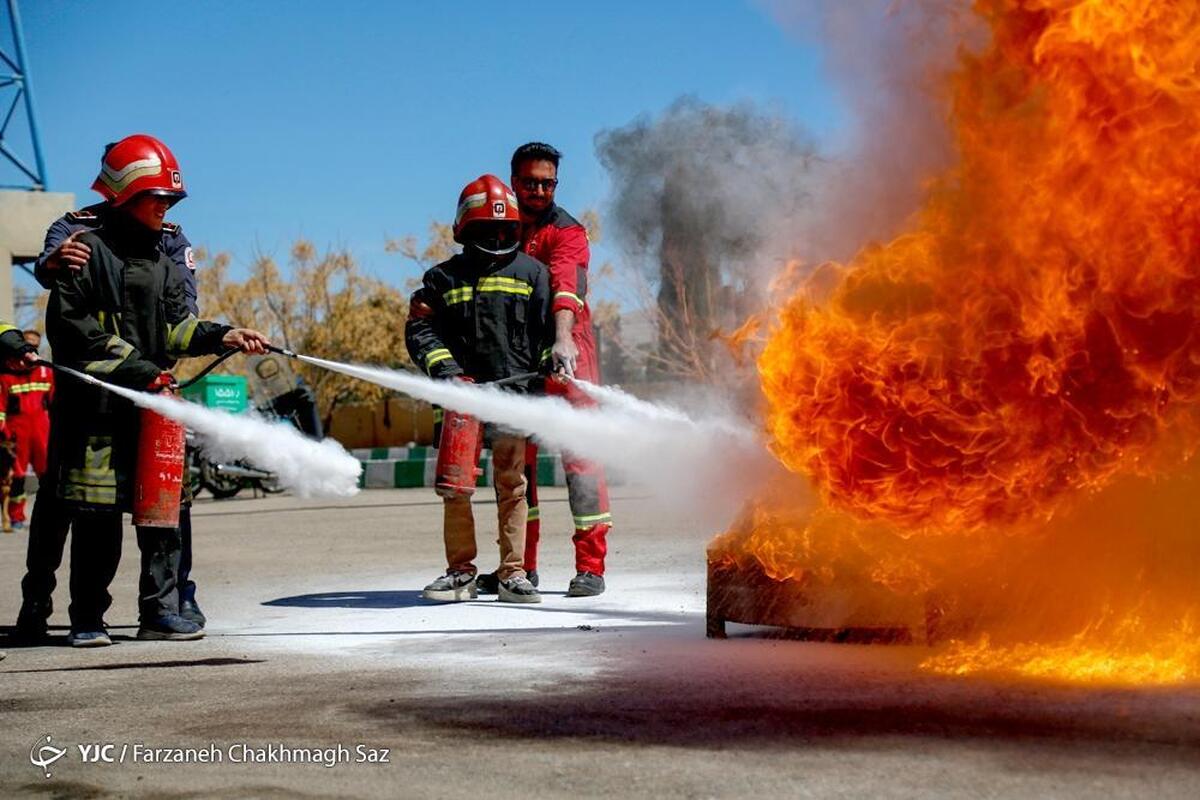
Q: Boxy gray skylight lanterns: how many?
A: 0